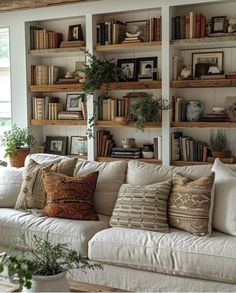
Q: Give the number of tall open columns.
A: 3